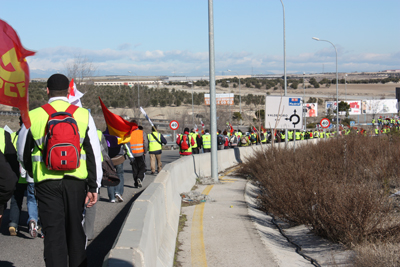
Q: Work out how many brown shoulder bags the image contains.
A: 1